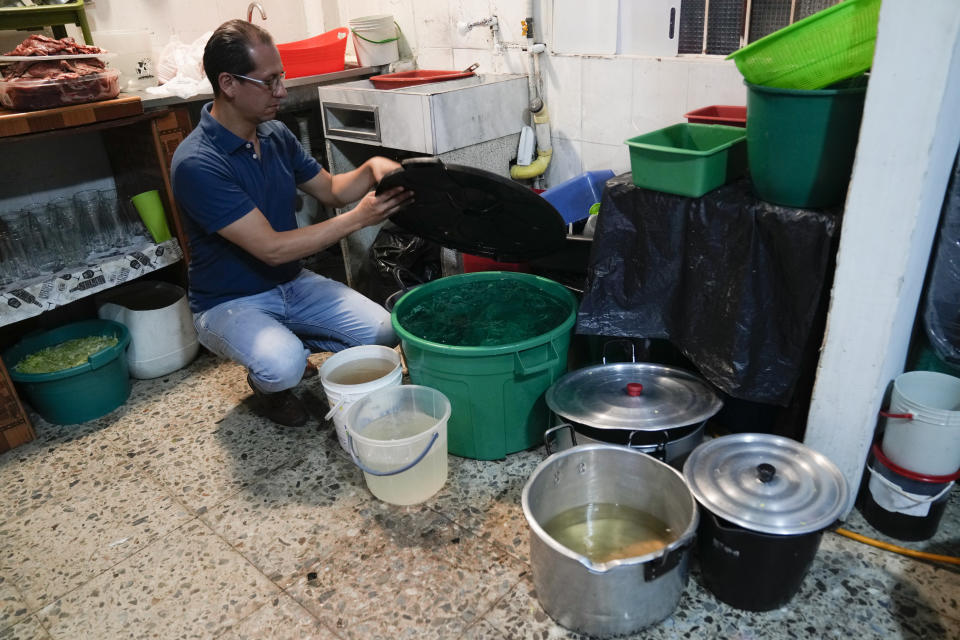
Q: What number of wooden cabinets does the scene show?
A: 1